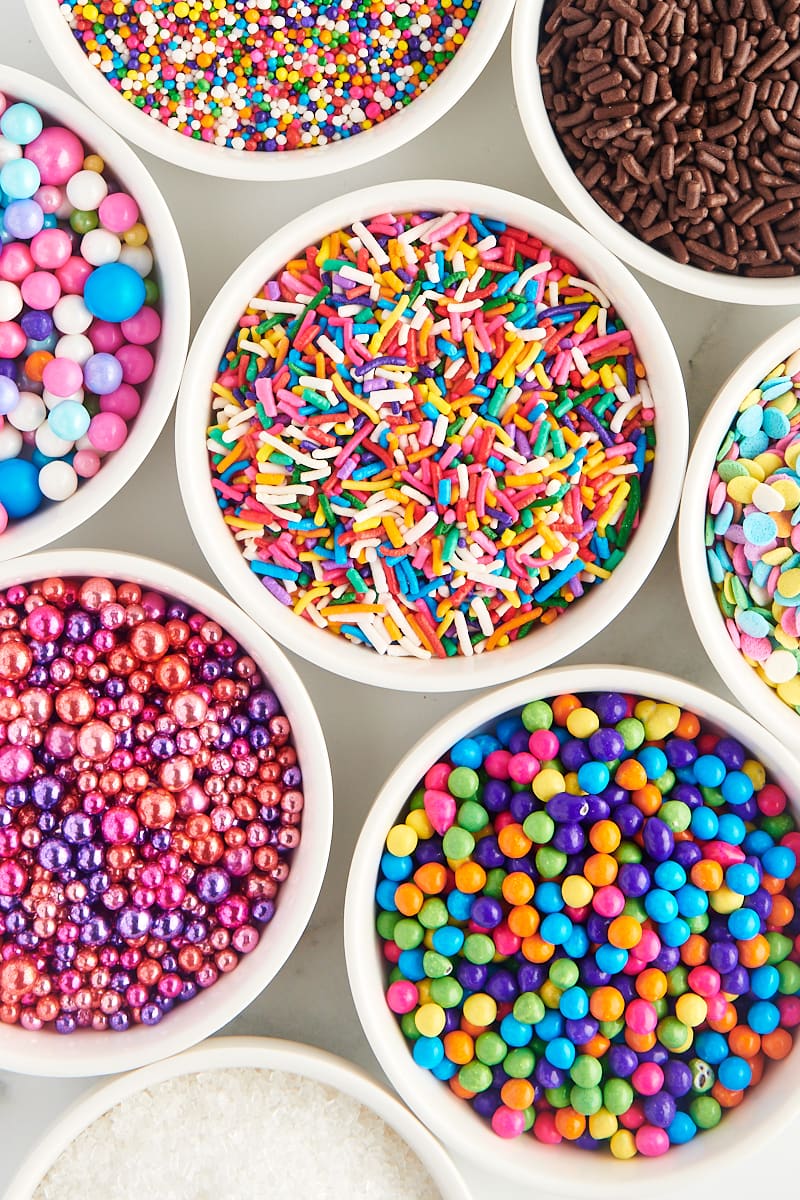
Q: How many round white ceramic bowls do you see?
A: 8